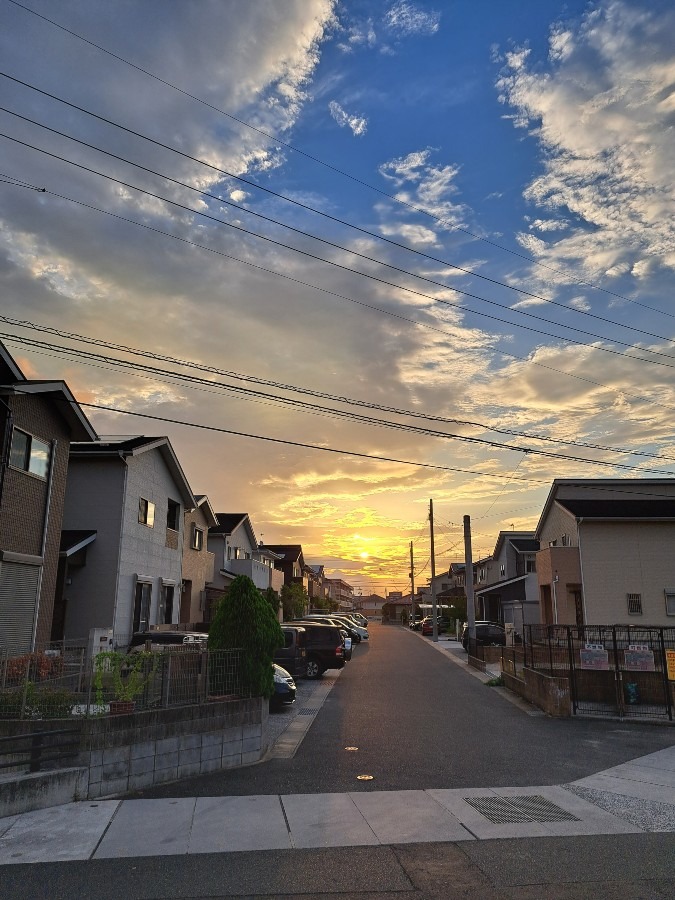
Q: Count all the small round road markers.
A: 2